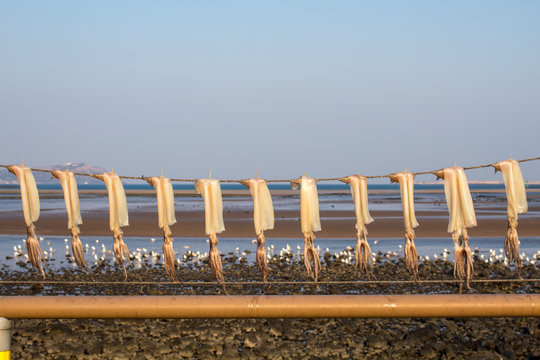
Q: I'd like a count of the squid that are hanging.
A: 11